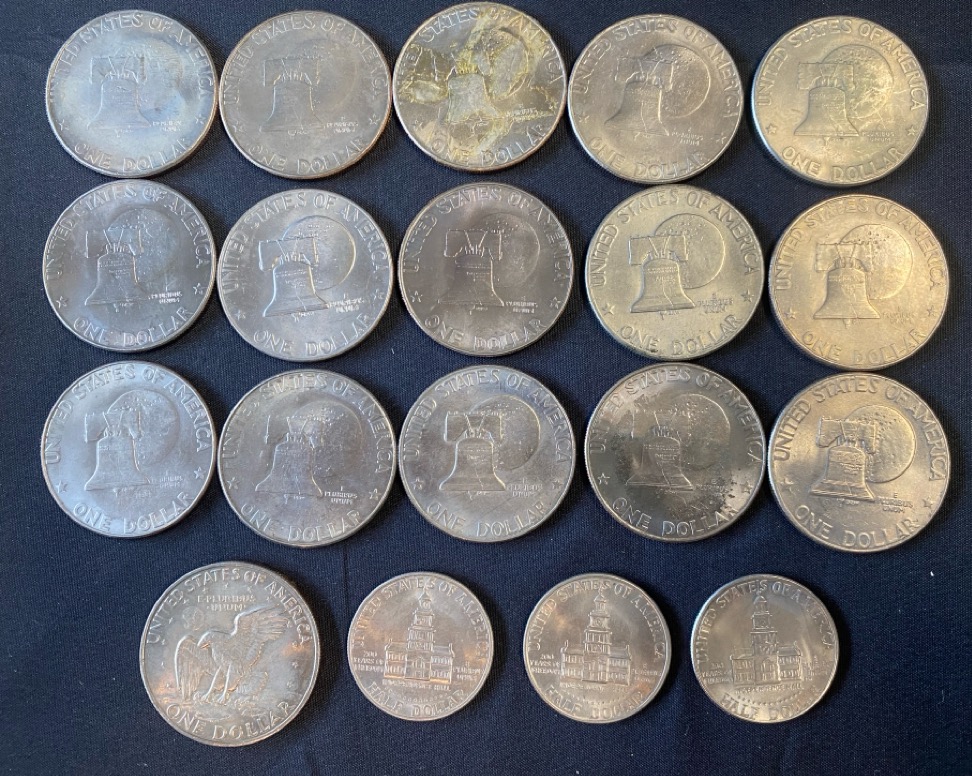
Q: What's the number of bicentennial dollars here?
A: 15